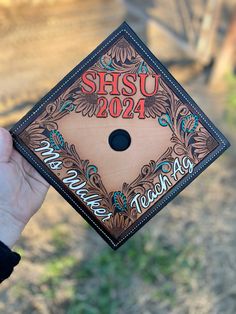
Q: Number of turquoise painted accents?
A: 9